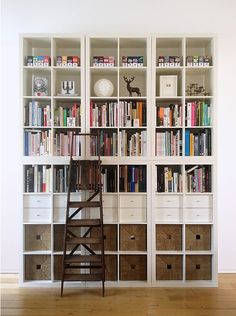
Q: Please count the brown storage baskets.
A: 12